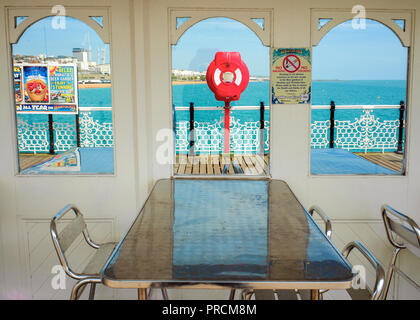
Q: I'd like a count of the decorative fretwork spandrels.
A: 6